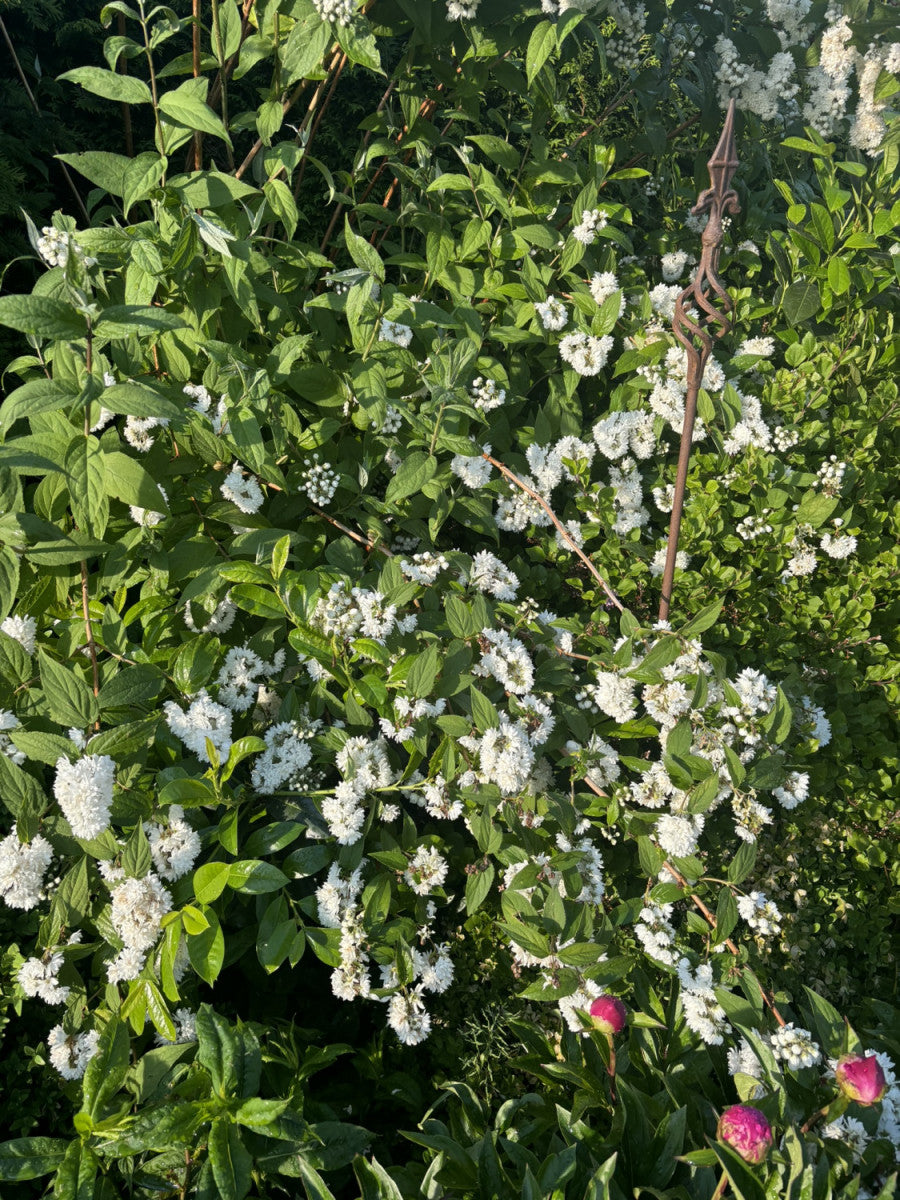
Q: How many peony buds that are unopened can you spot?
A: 3